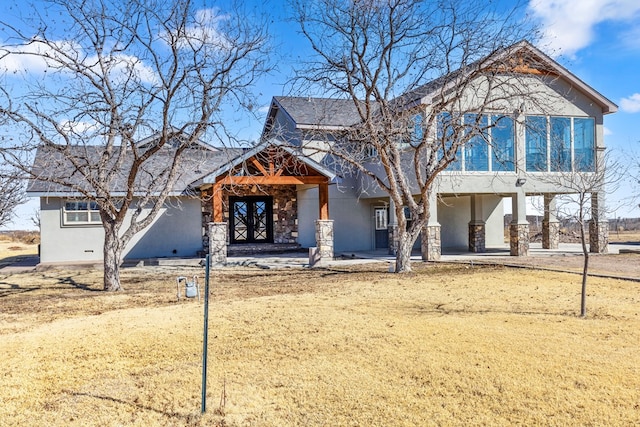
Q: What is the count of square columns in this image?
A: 8